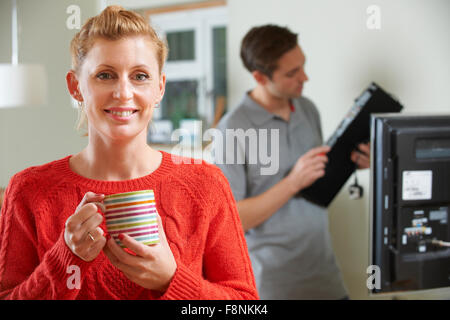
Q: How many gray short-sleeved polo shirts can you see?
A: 1